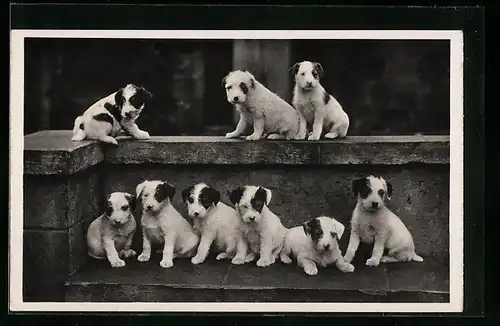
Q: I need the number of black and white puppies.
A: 9